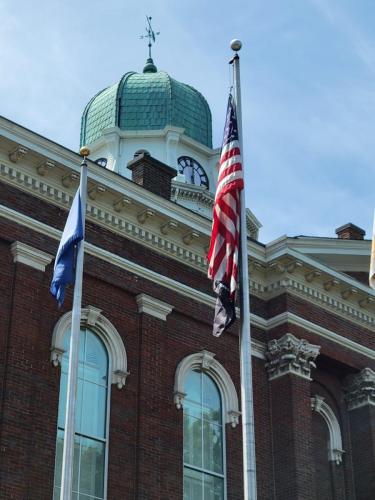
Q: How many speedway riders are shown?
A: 0